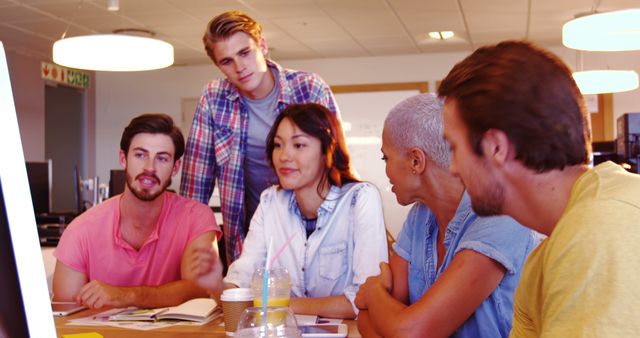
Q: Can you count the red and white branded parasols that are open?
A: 0